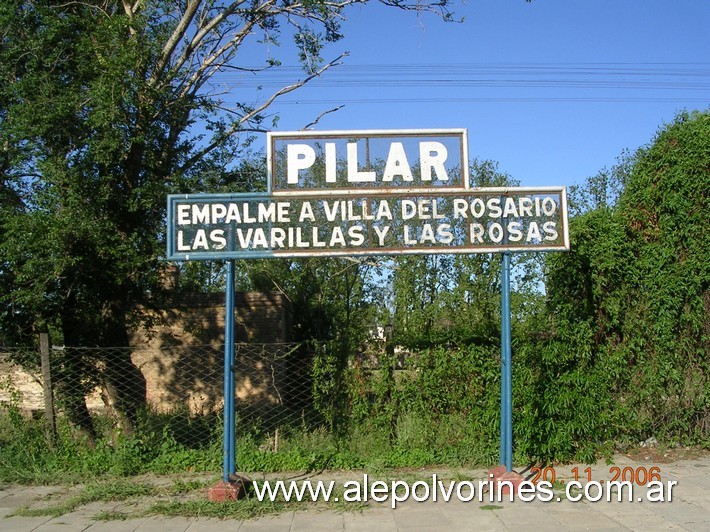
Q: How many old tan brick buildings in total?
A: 1